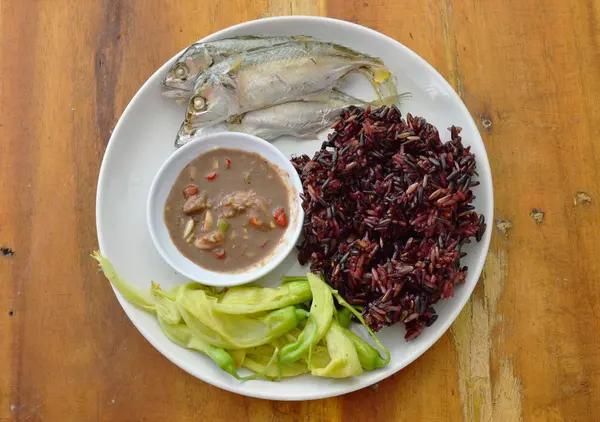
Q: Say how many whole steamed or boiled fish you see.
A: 3